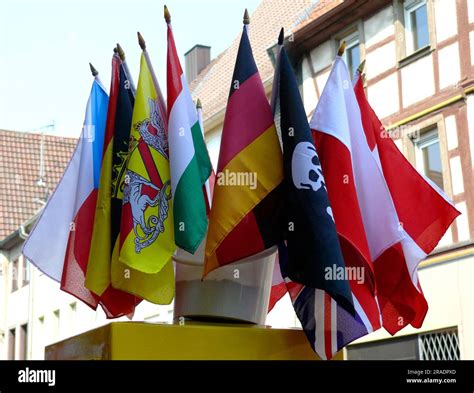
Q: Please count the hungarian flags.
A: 1